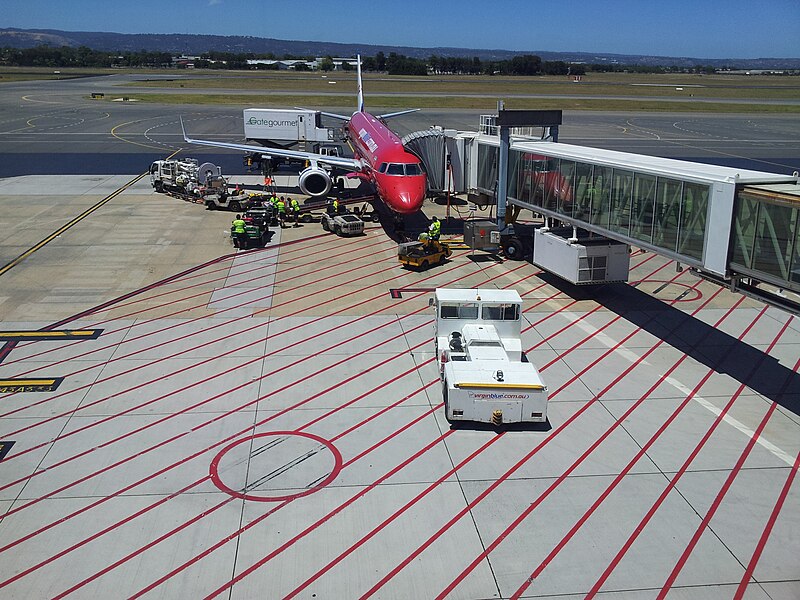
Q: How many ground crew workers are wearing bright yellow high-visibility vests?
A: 6